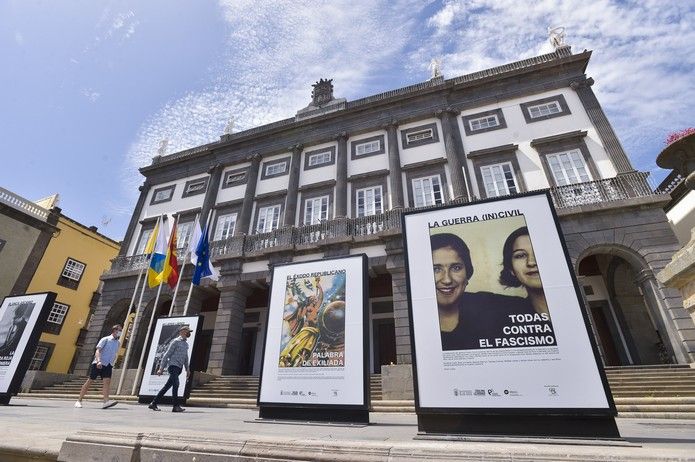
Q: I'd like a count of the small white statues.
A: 4